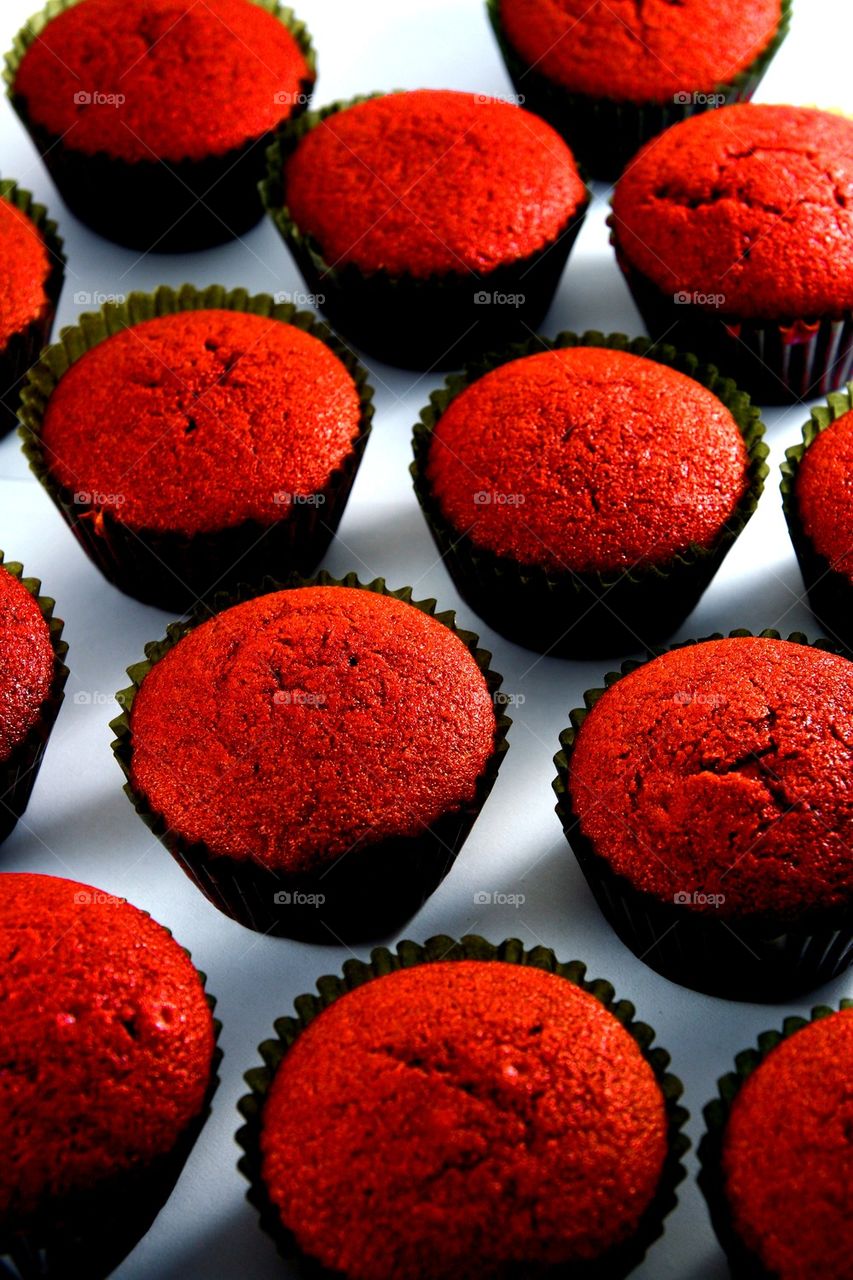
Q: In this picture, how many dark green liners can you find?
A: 14